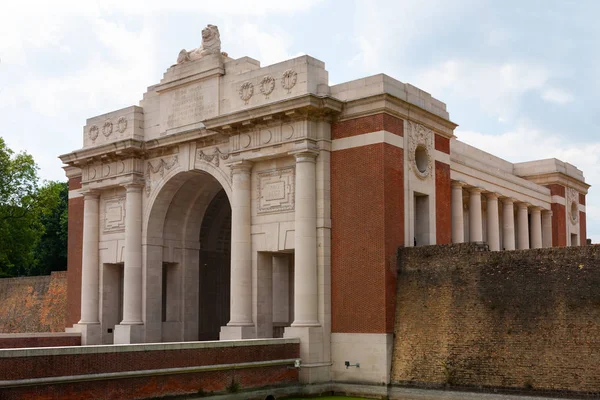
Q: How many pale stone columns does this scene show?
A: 11